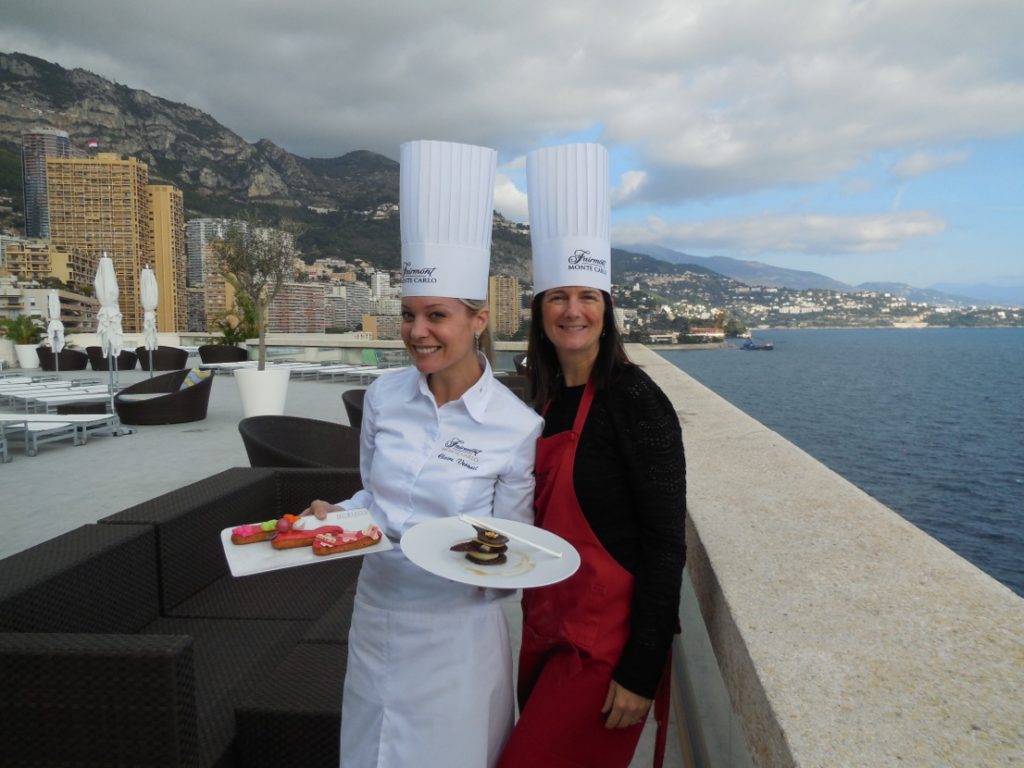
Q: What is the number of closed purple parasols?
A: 0